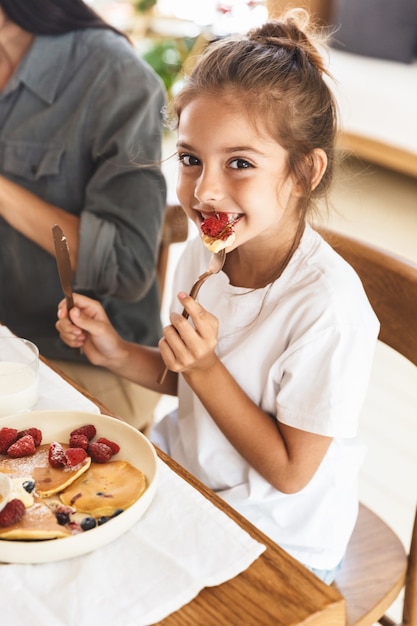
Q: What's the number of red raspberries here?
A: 11